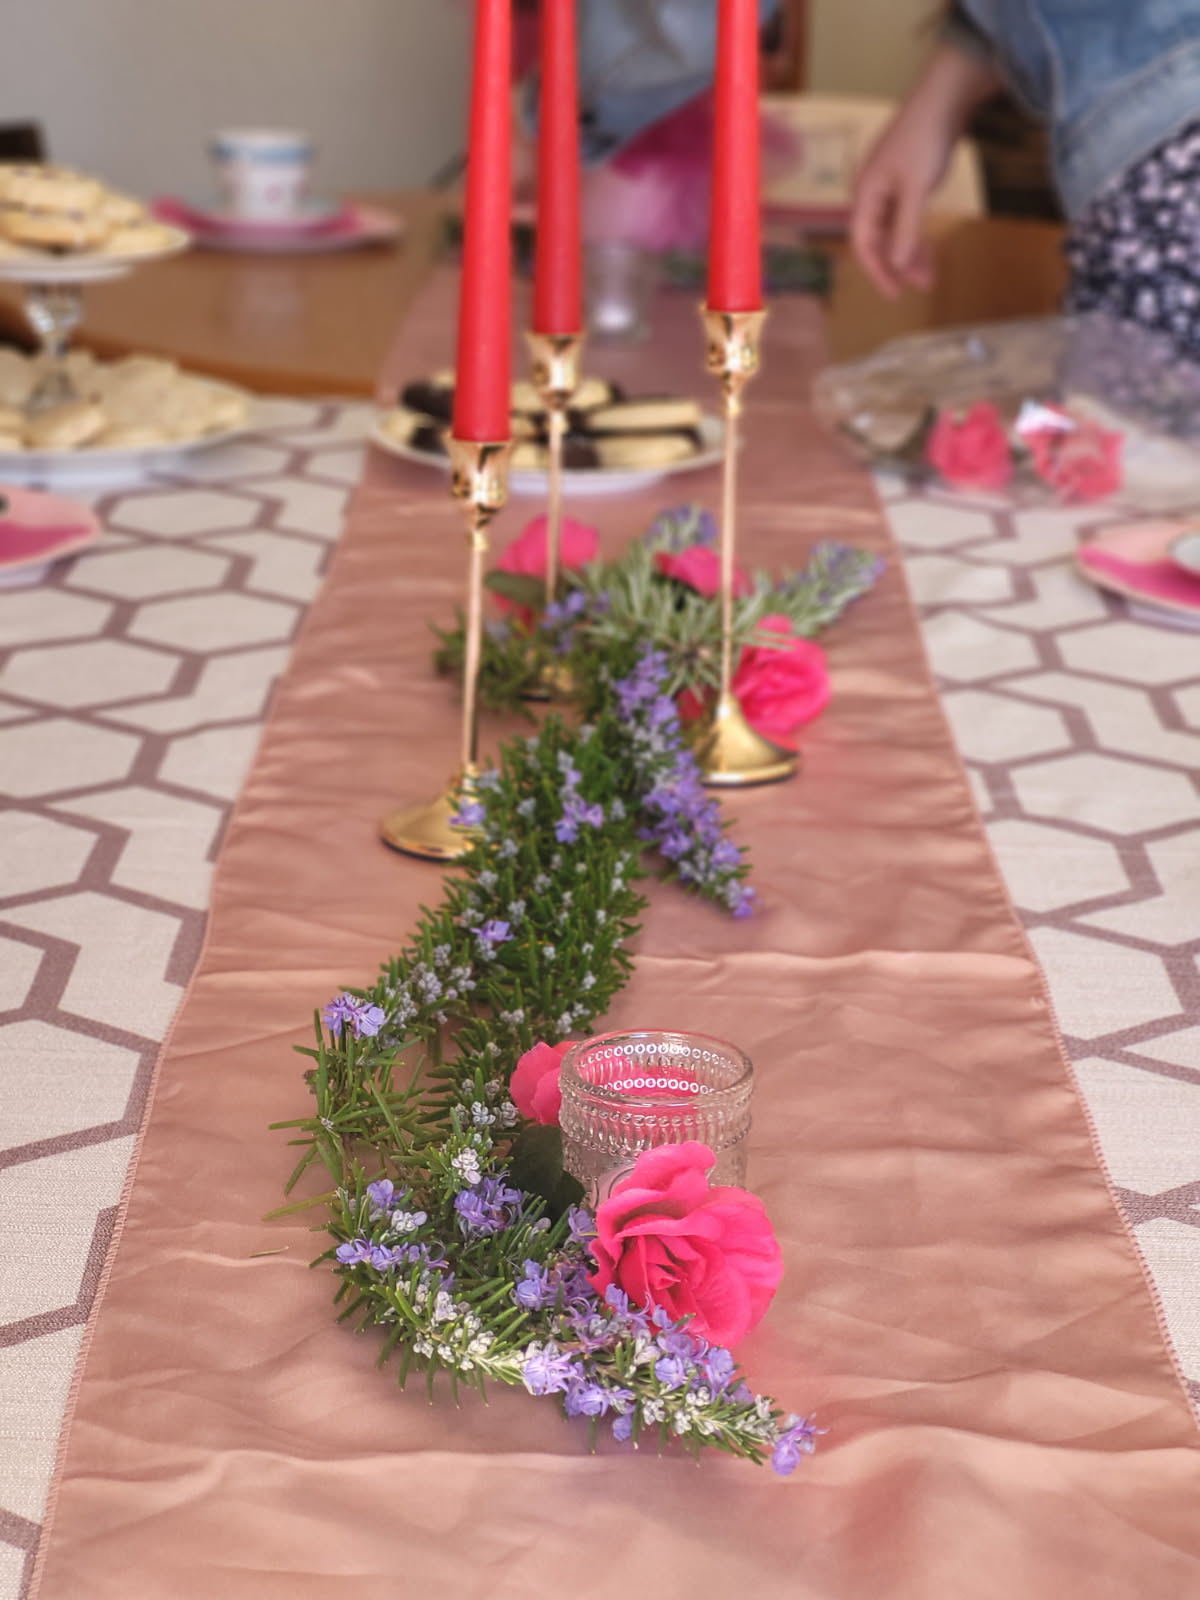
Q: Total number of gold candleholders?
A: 3